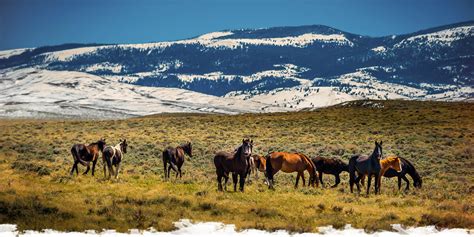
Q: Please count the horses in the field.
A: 10